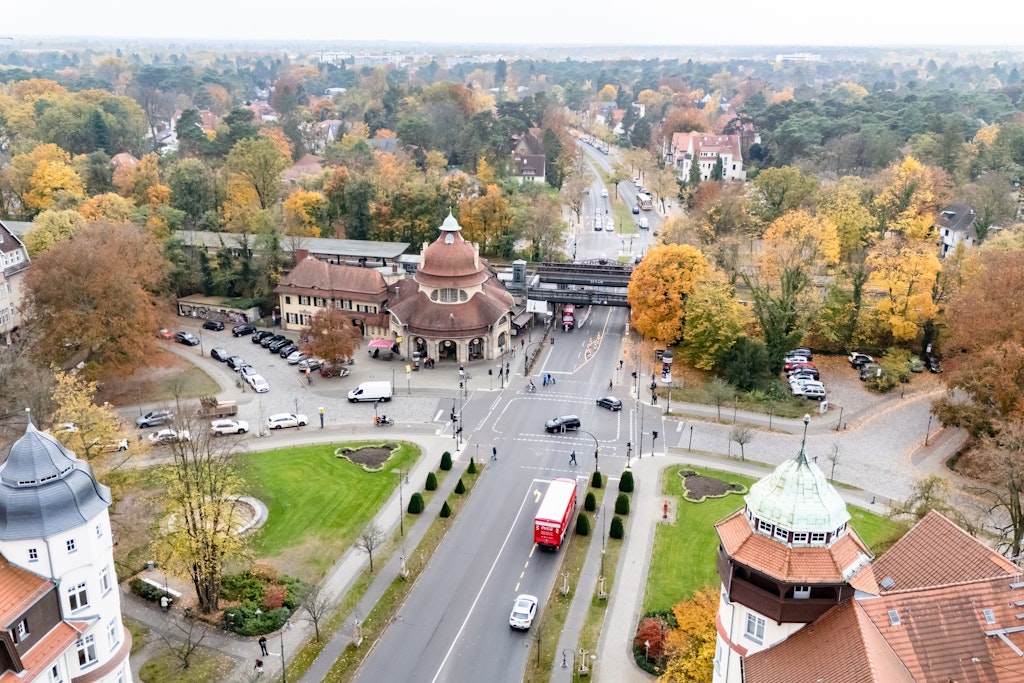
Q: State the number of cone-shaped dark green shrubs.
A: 12